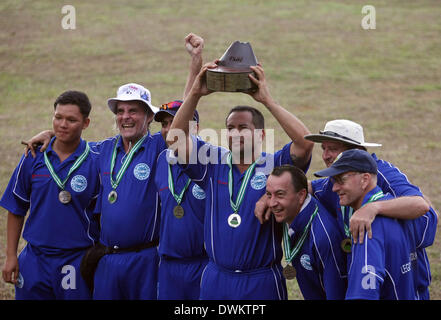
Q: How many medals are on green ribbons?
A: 6